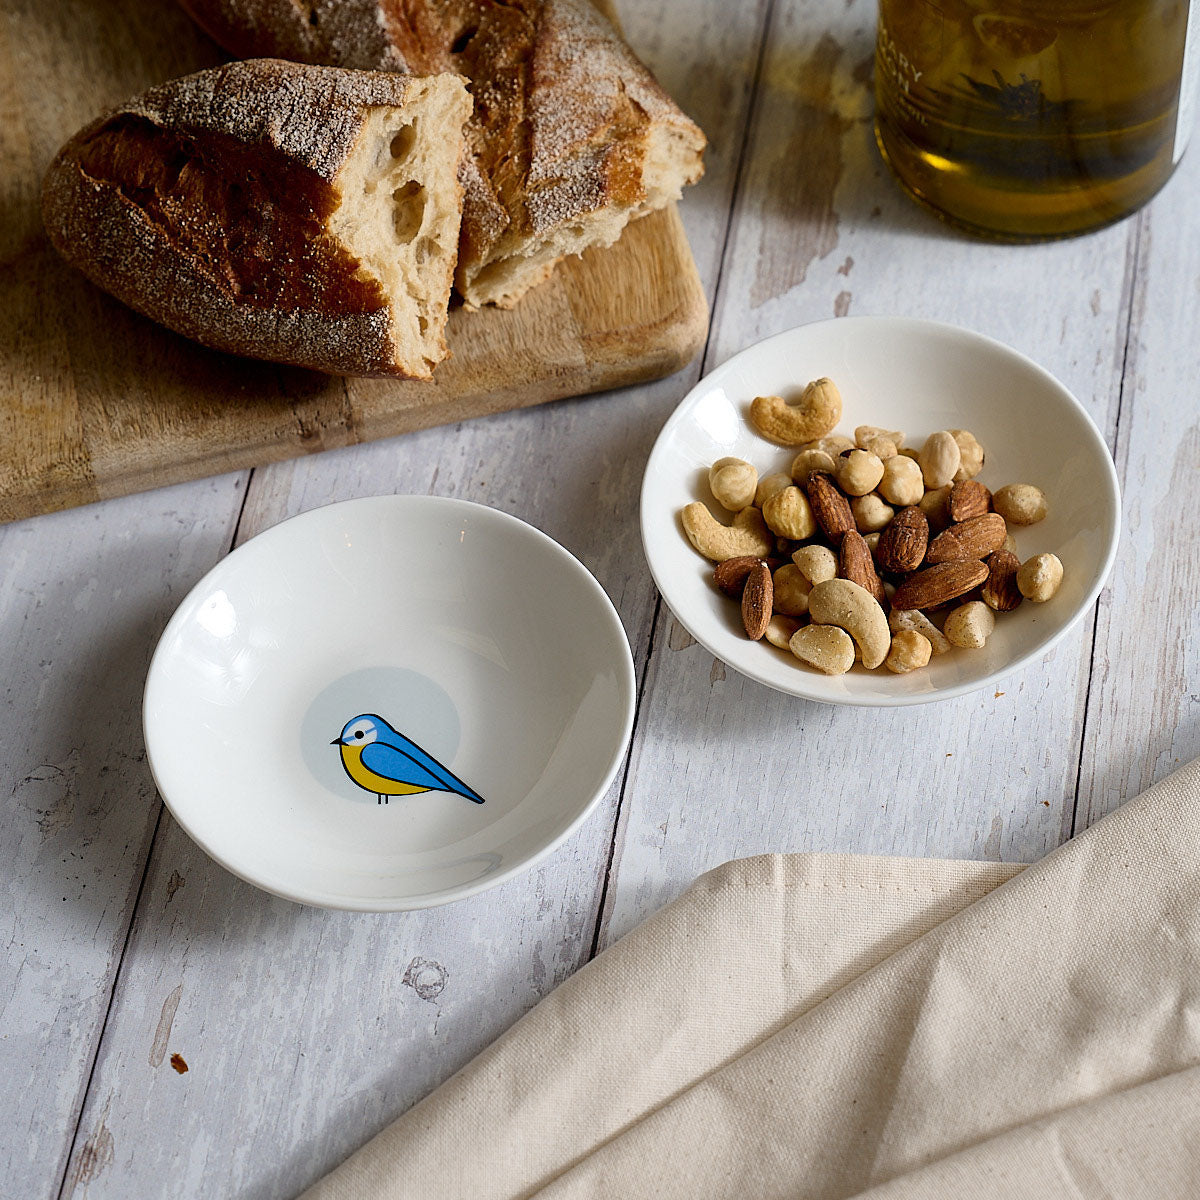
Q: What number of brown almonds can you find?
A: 9